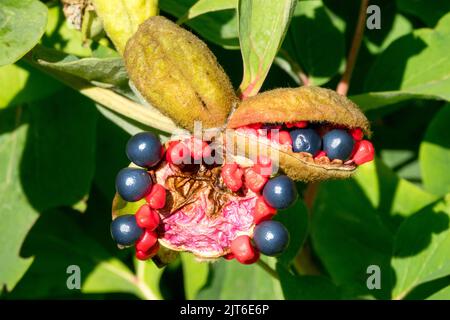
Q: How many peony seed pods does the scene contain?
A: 3